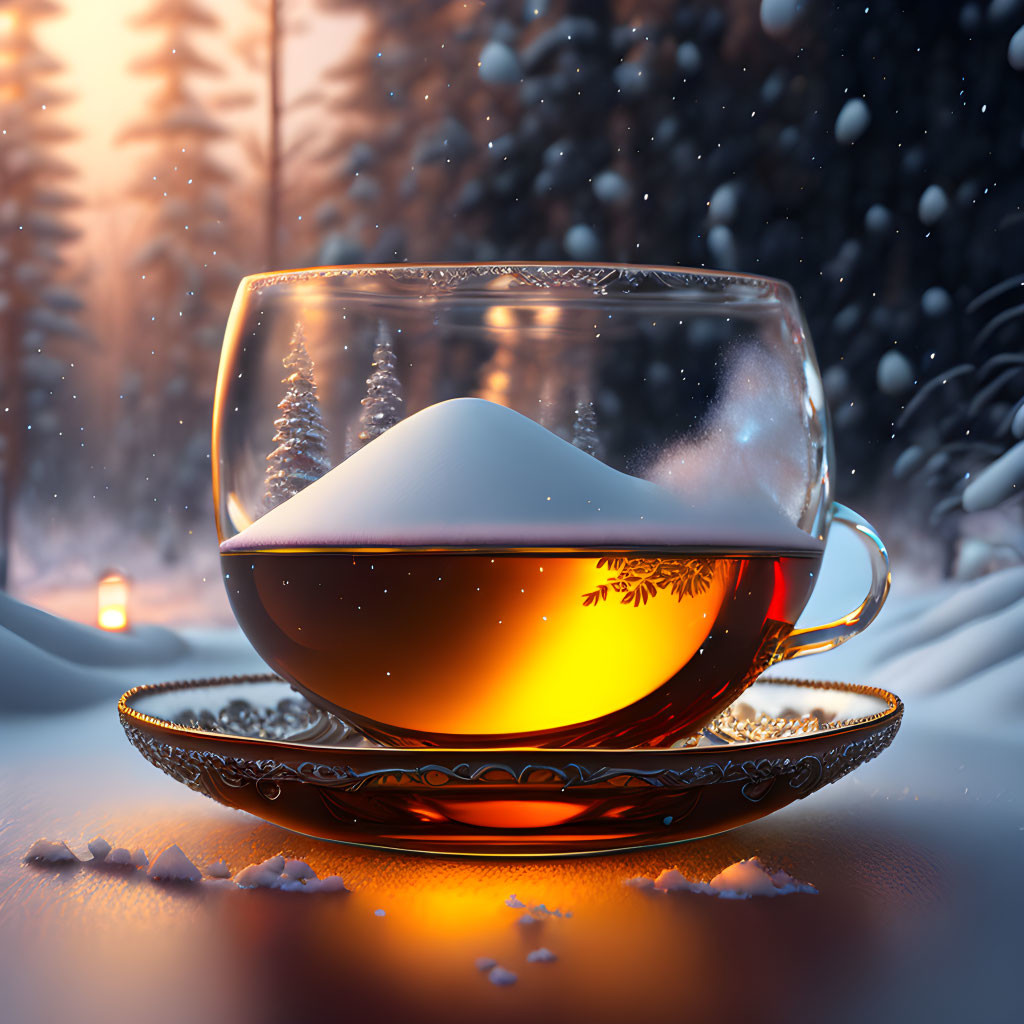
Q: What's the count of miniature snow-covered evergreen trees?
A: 3